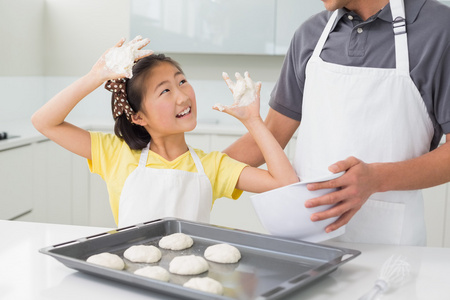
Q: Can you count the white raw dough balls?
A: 7